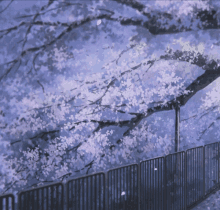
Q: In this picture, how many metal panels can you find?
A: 8